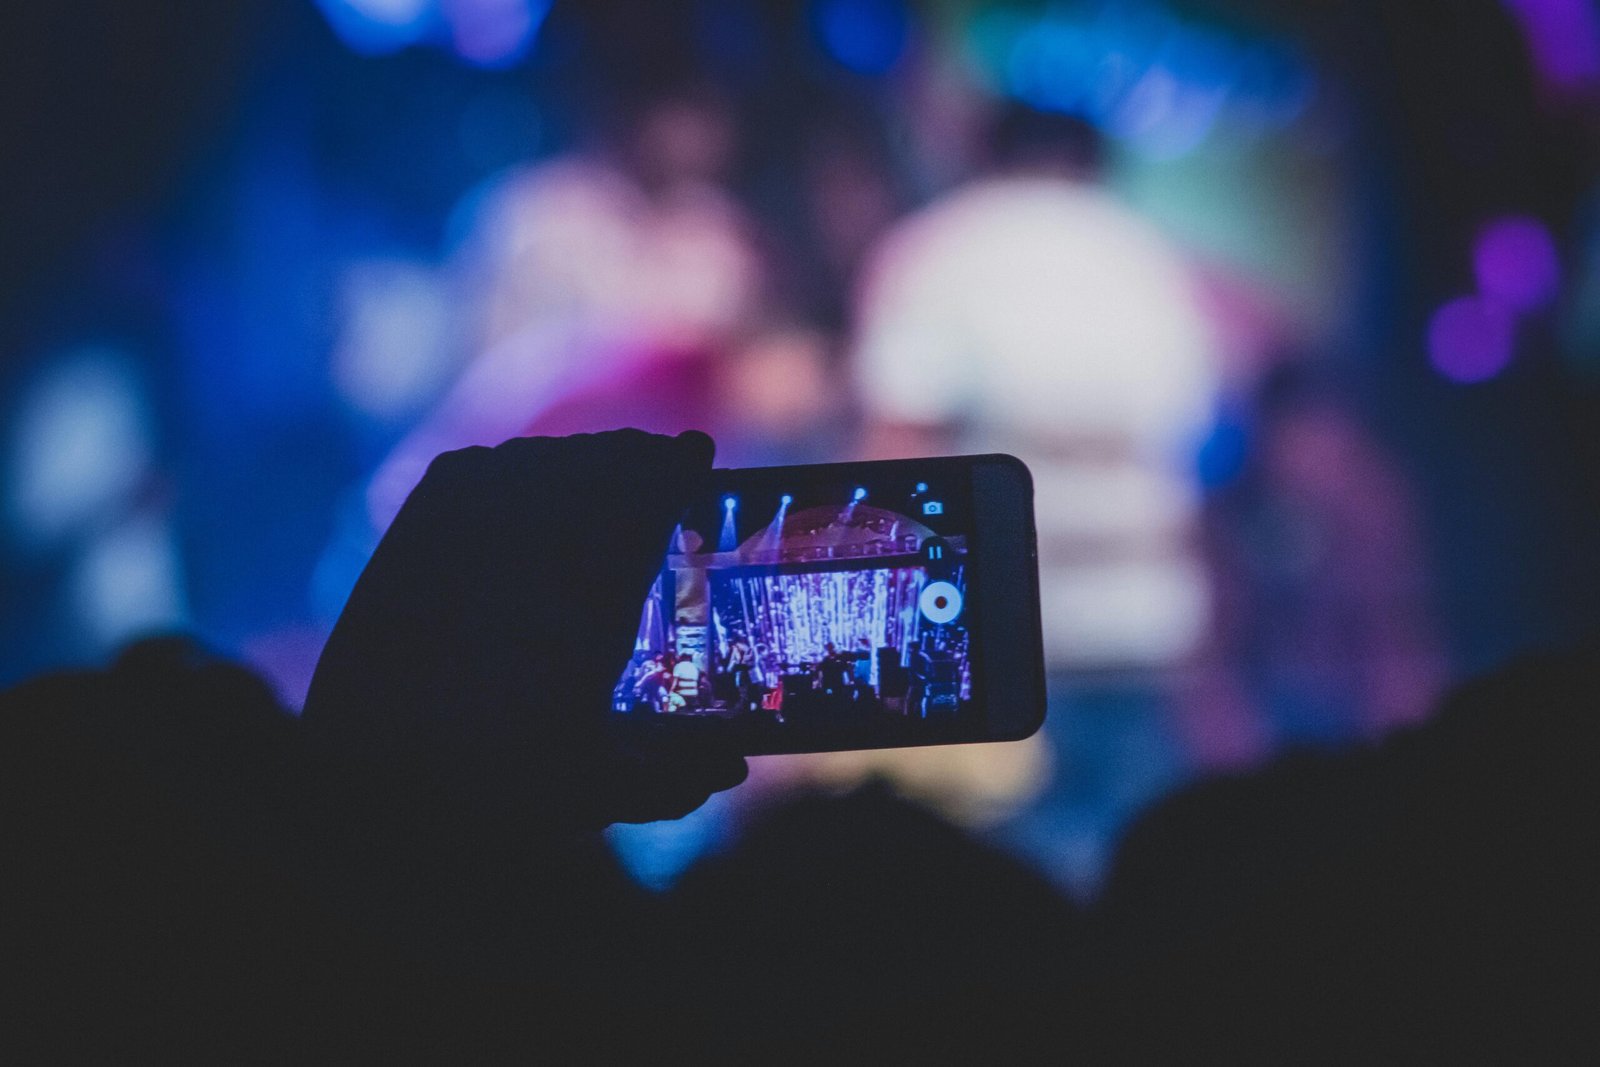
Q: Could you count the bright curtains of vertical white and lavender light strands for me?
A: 1